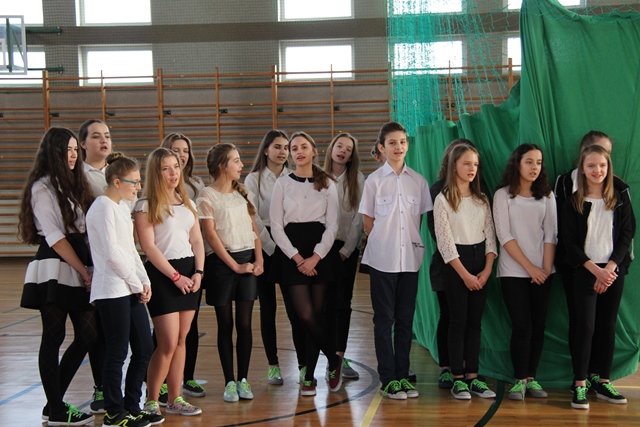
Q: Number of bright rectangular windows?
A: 10